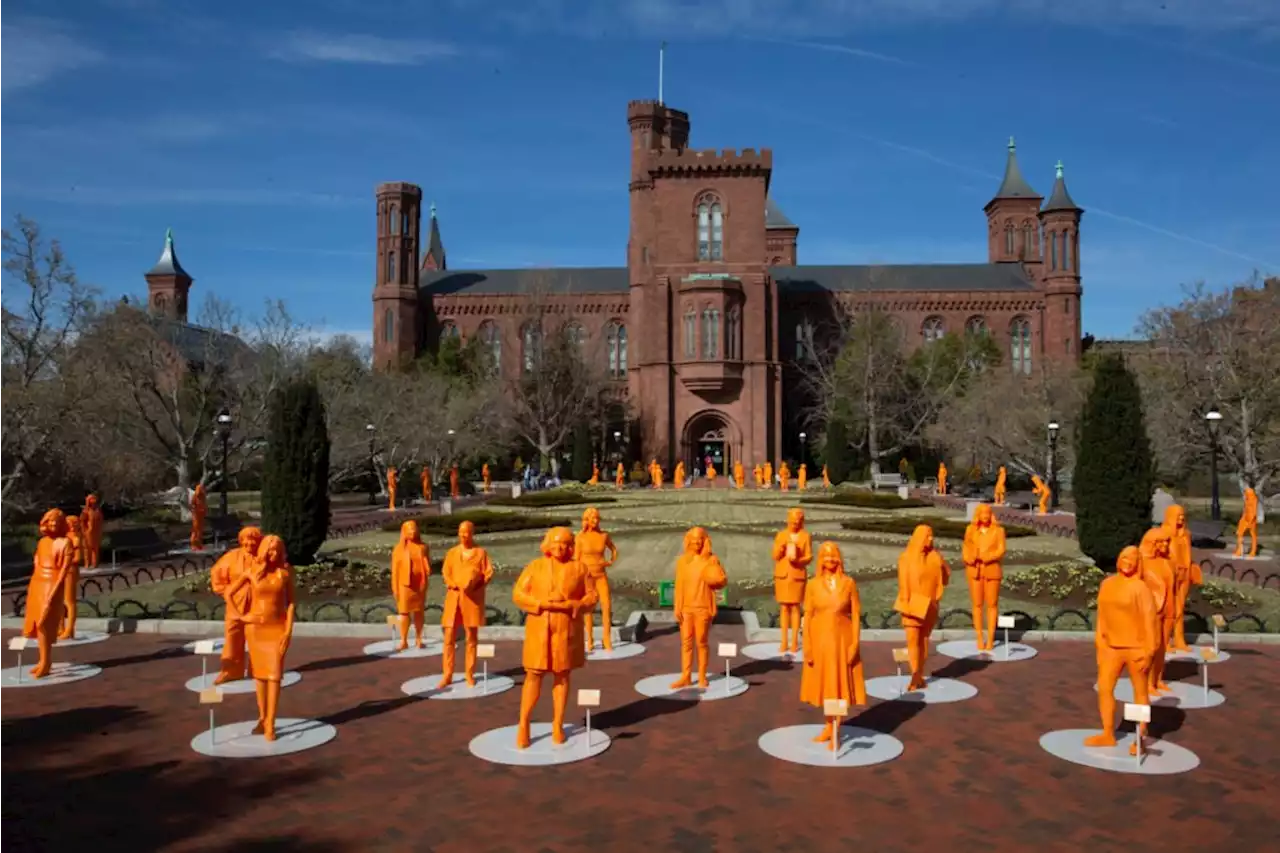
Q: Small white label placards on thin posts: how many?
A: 13